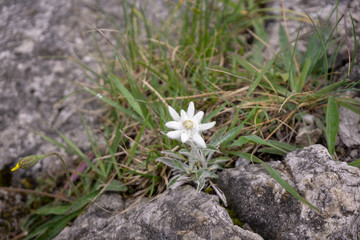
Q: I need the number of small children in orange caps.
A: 0